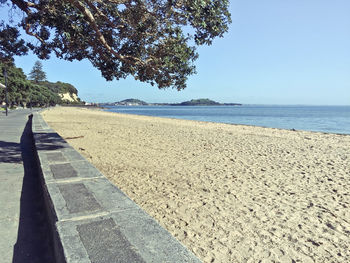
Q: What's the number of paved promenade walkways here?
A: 1